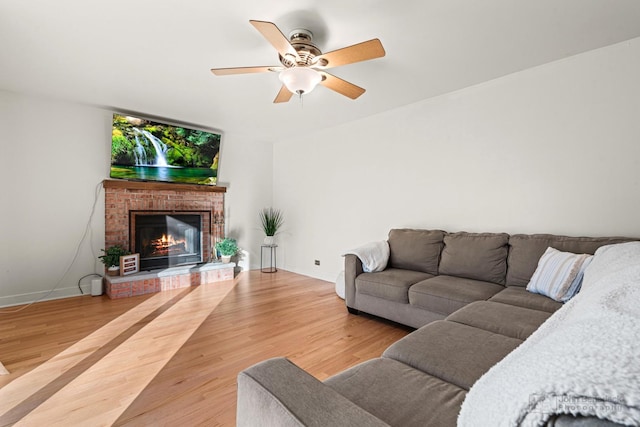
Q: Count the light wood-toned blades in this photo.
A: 5